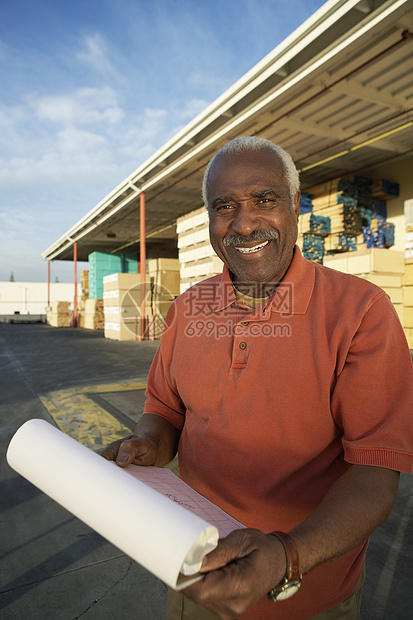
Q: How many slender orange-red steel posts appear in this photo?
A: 3